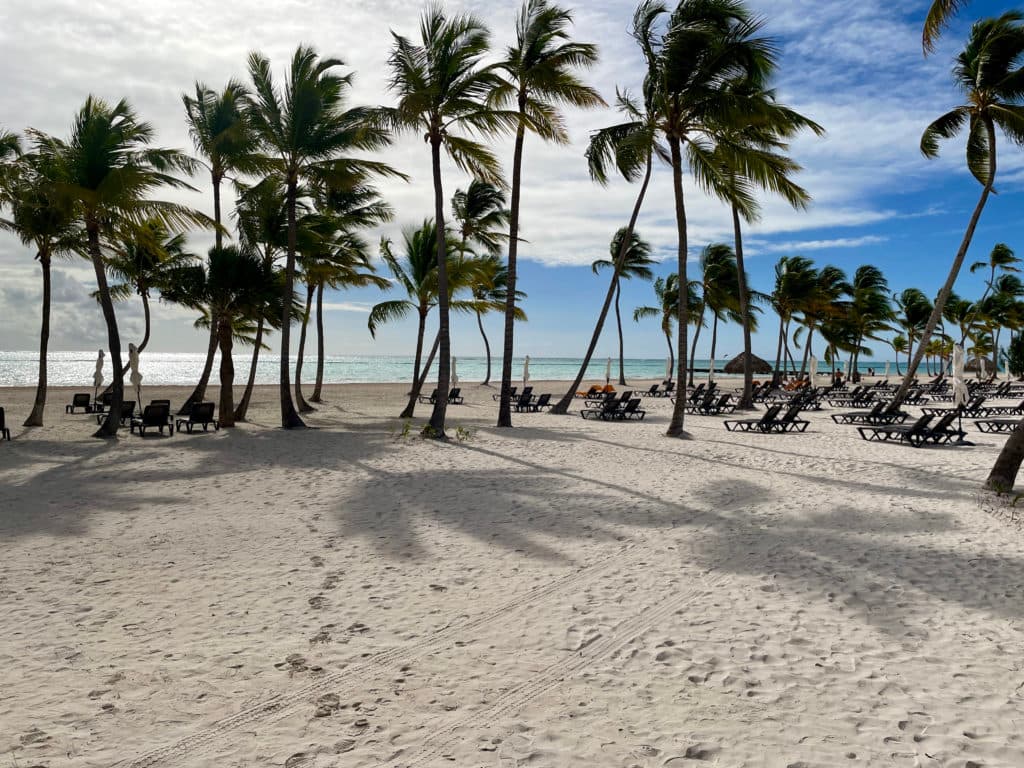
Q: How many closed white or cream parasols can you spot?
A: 14